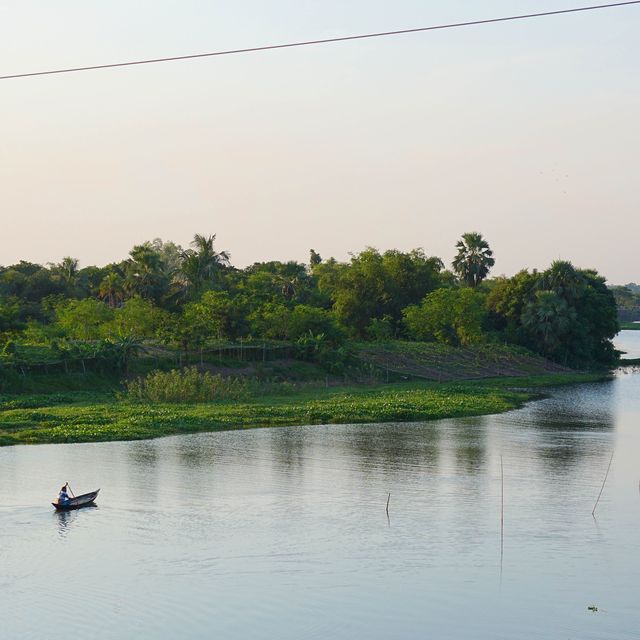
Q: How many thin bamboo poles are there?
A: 3